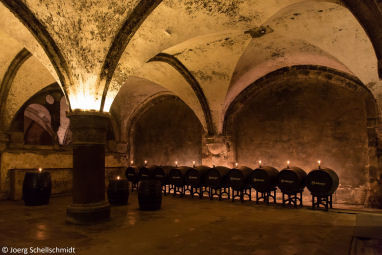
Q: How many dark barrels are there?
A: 13